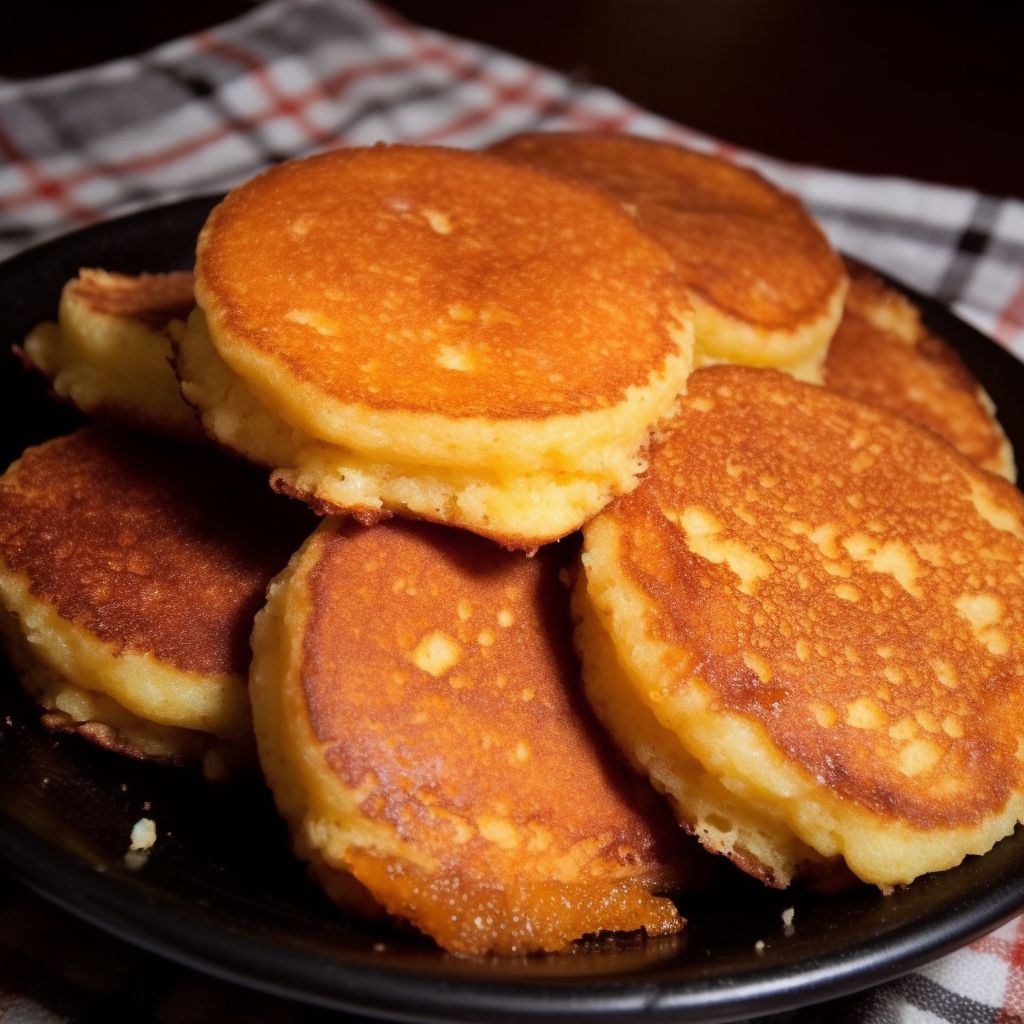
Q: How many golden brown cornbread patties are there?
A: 7